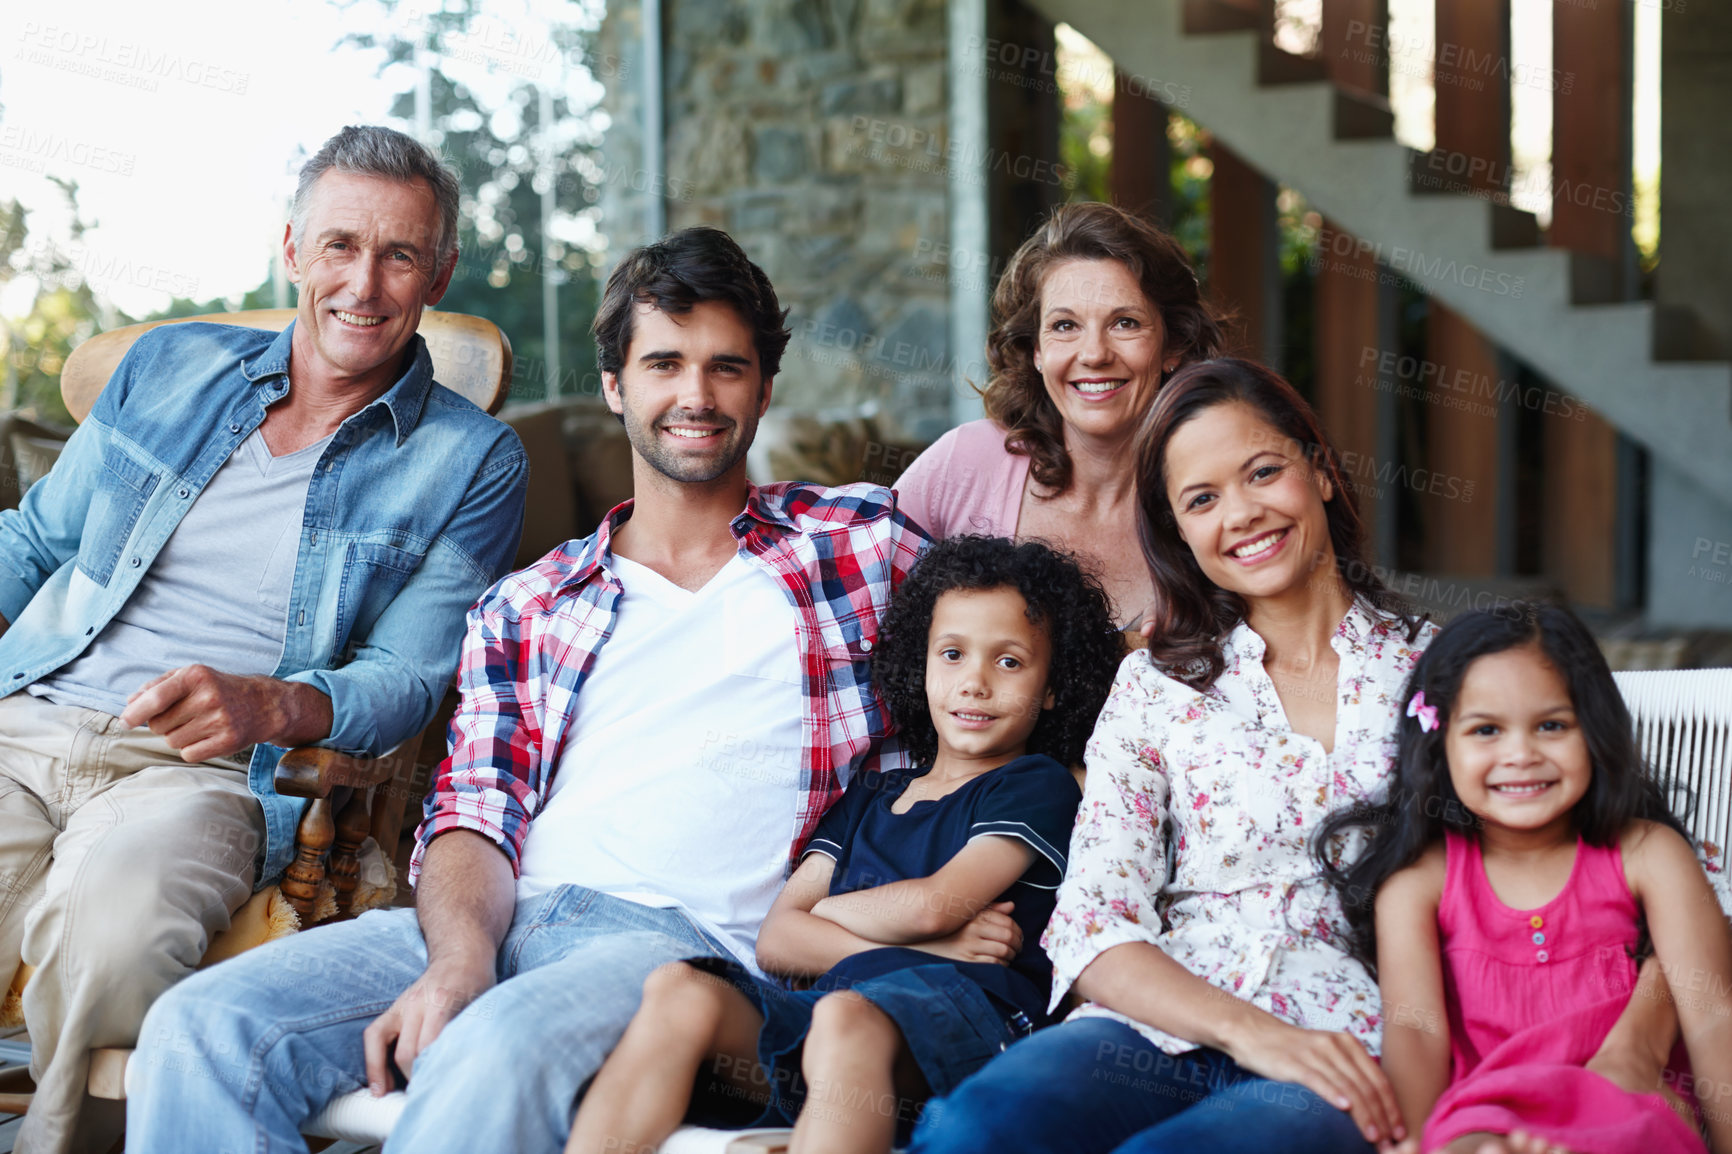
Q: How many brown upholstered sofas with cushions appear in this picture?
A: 1